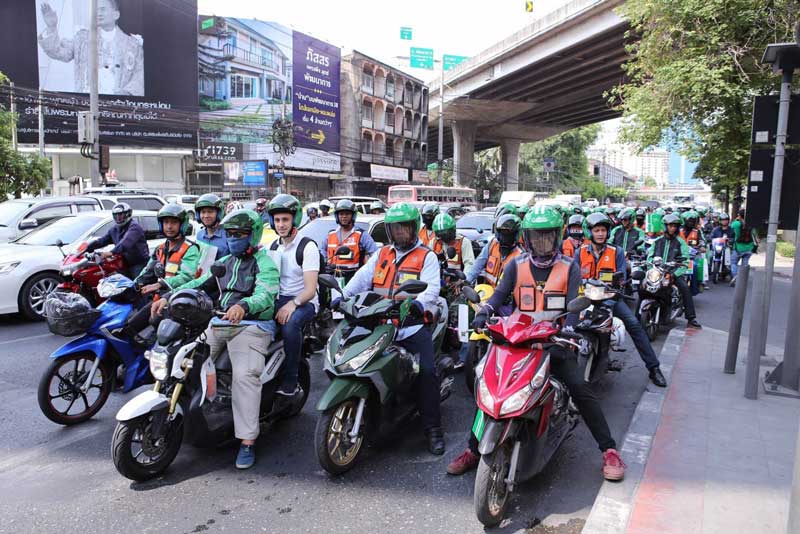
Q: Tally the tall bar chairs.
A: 0